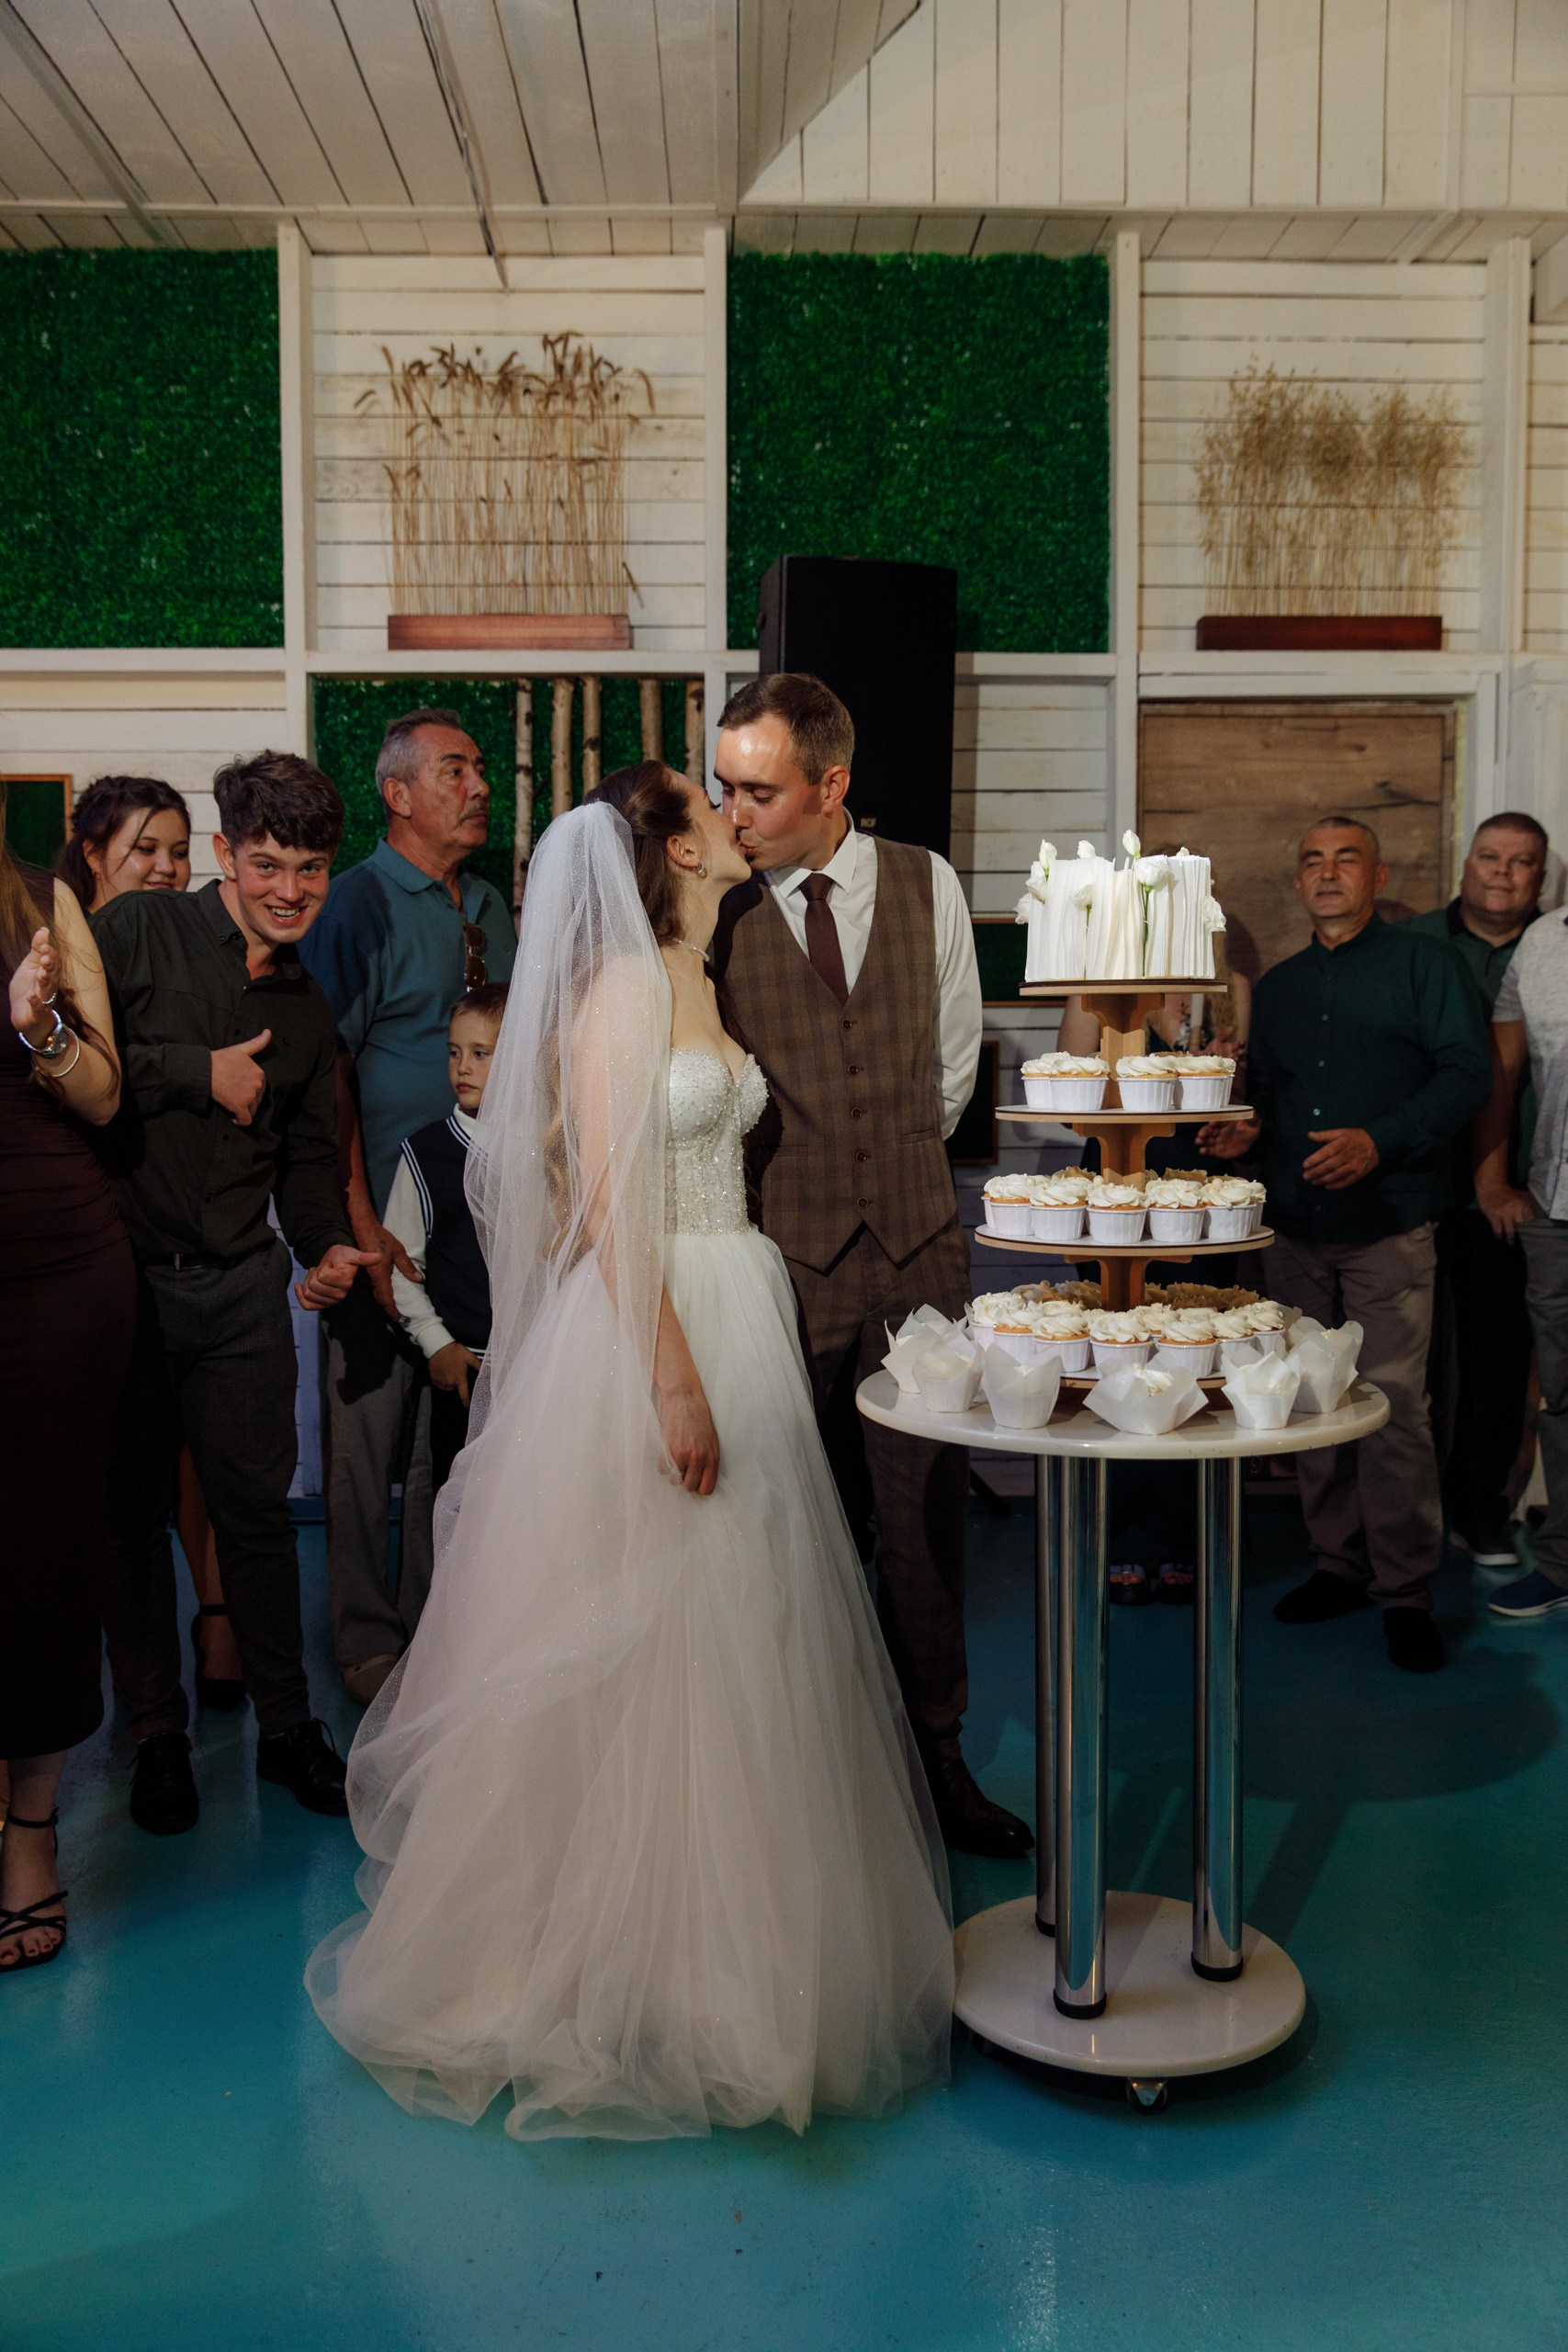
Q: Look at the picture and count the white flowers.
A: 9